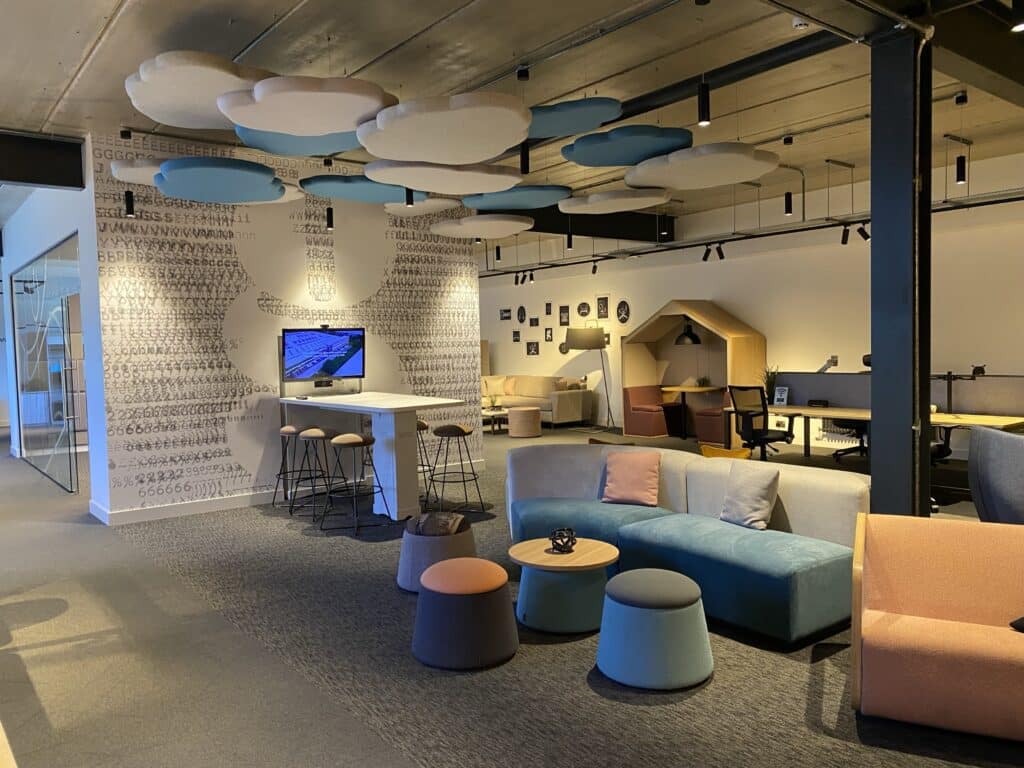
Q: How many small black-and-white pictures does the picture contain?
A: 13